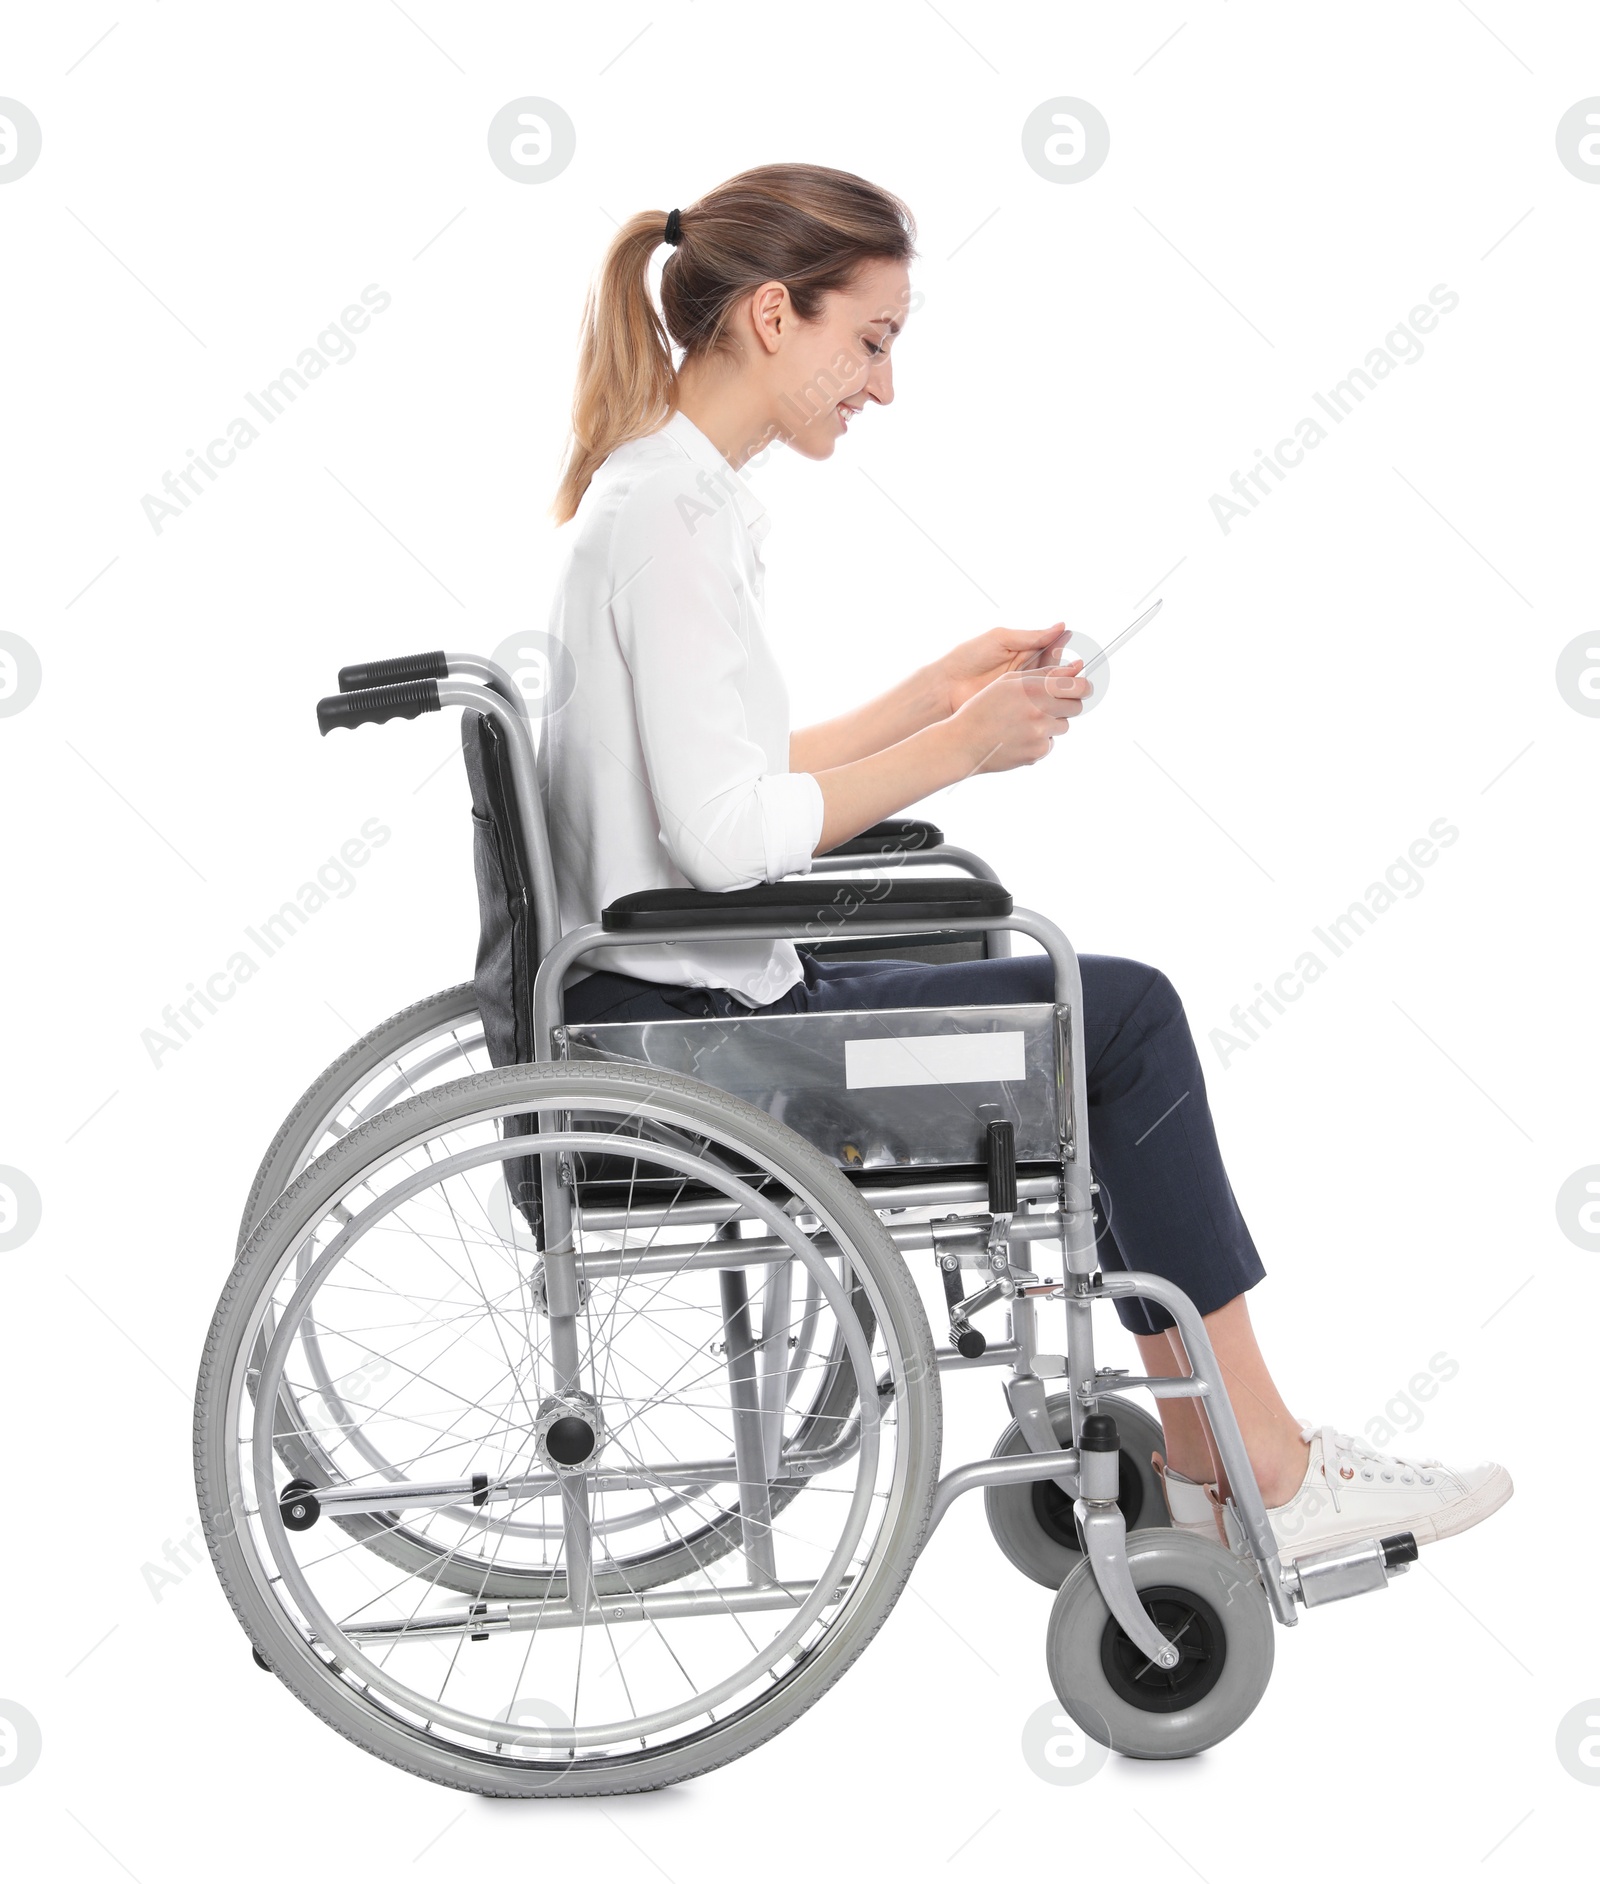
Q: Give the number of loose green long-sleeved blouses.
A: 0